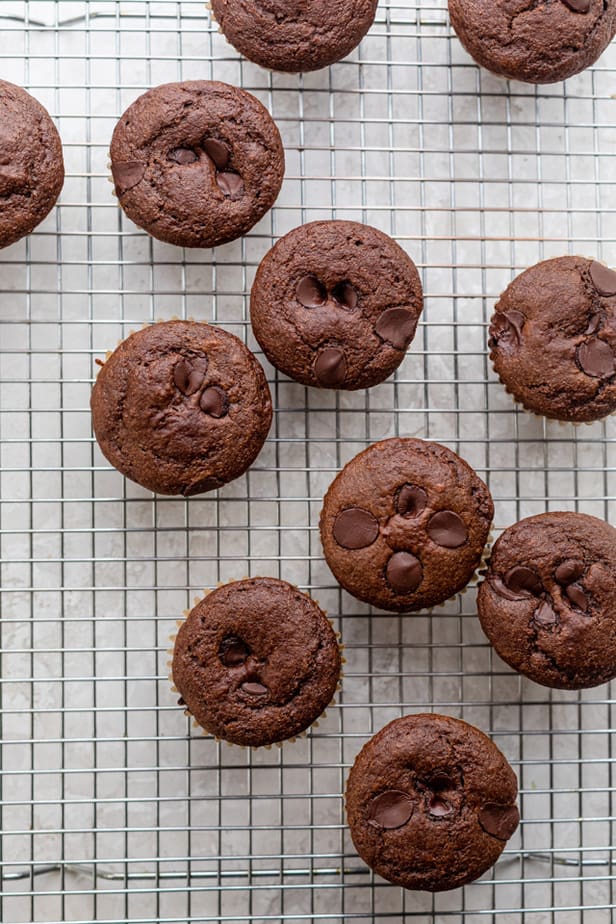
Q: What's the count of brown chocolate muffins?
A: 11